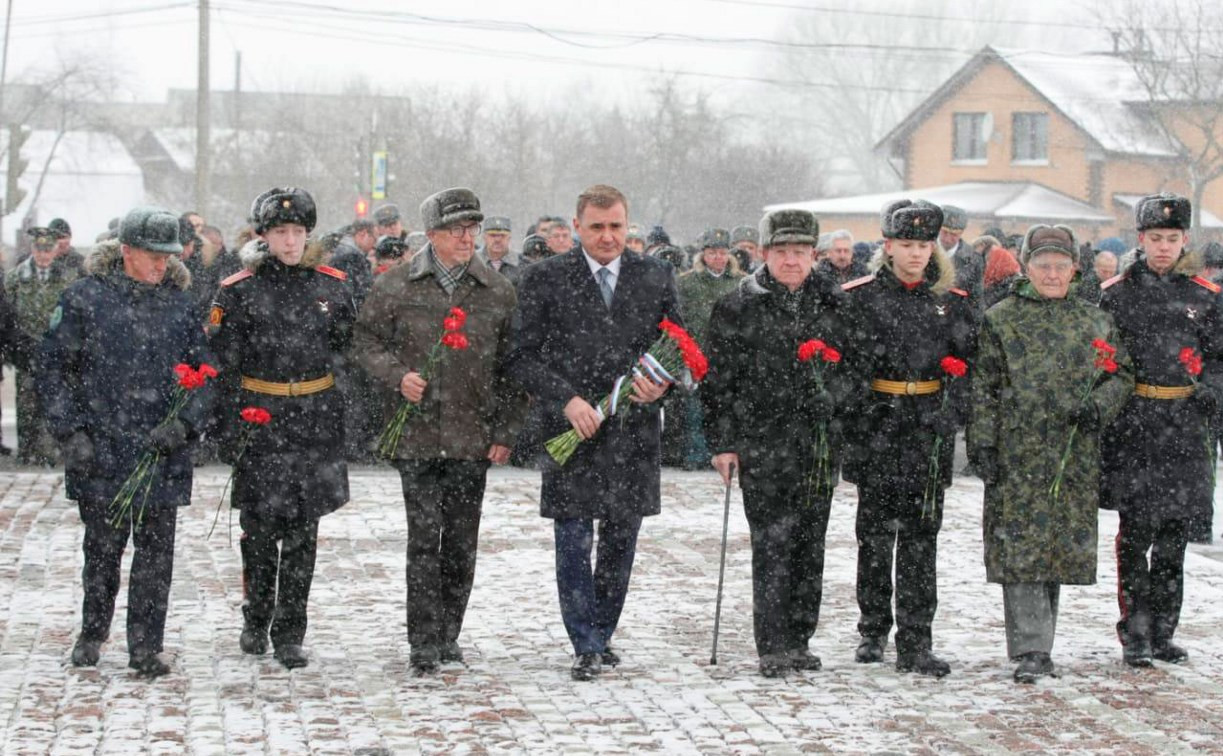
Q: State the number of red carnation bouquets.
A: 8